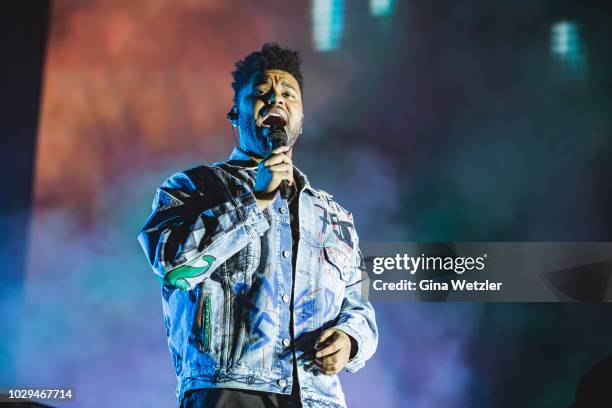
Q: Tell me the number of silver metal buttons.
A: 5